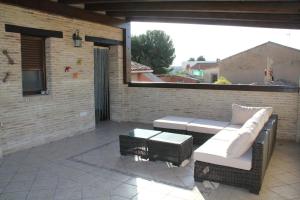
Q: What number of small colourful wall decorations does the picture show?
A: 3